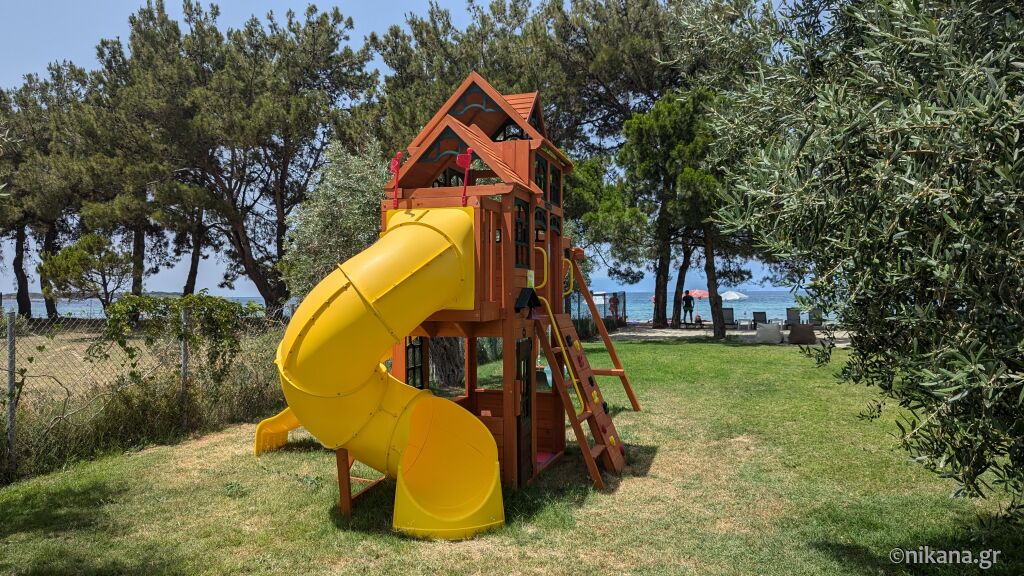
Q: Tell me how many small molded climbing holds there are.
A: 9